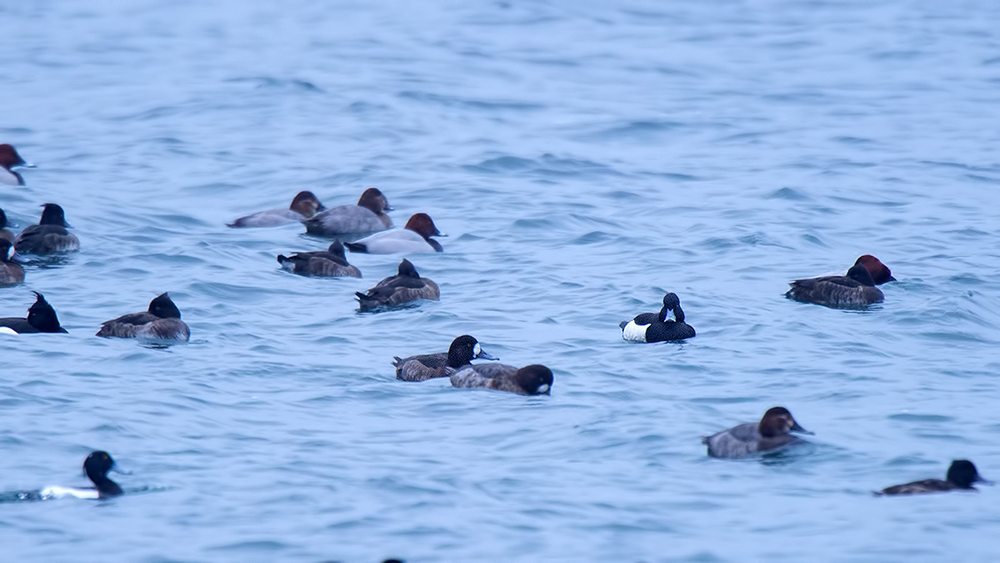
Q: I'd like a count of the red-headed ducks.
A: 3